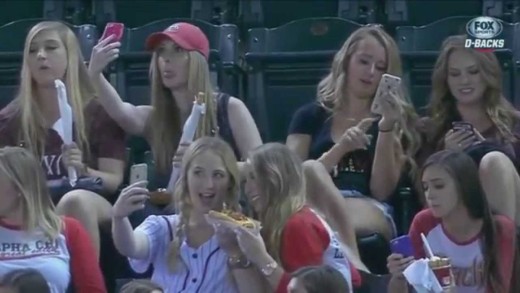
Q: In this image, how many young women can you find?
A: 8